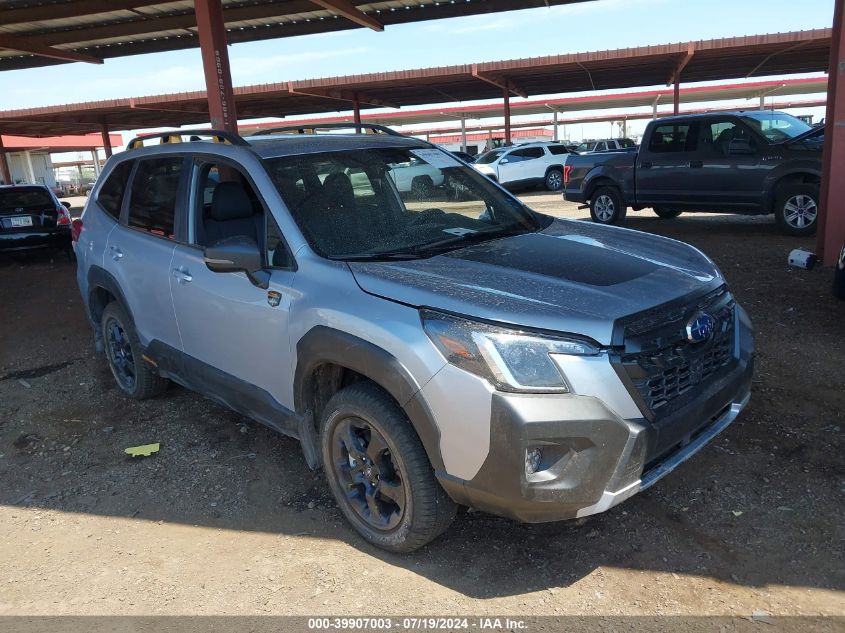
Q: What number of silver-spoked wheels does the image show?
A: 3